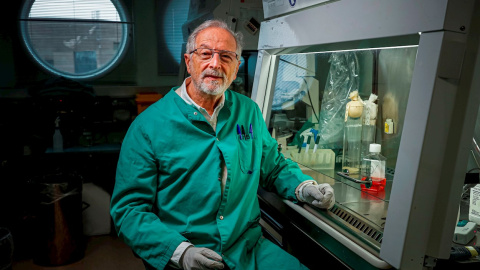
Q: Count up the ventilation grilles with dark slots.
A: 1